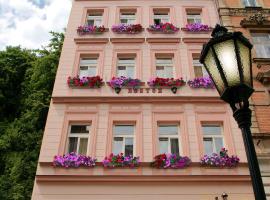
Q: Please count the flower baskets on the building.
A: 12